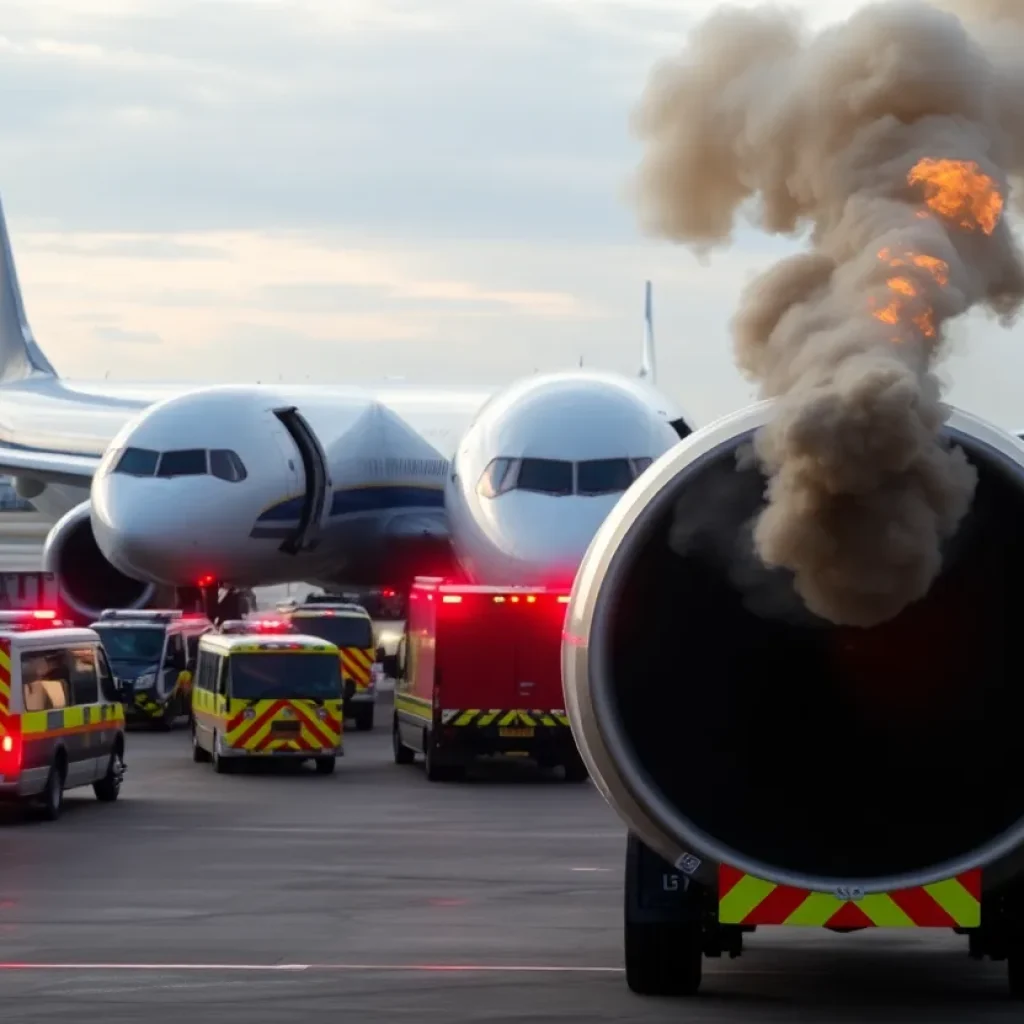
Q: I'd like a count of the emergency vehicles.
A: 5